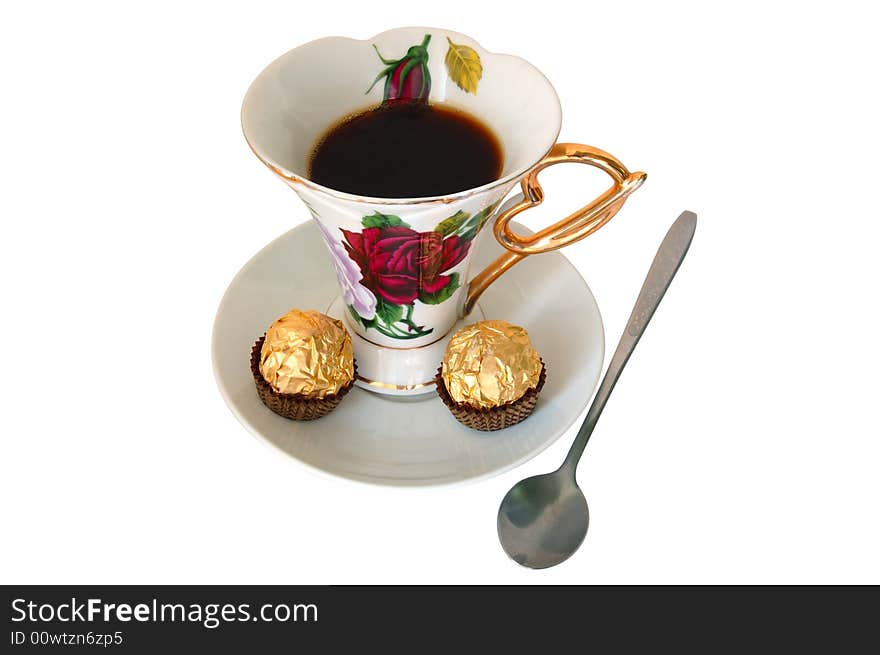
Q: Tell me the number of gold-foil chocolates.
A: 2